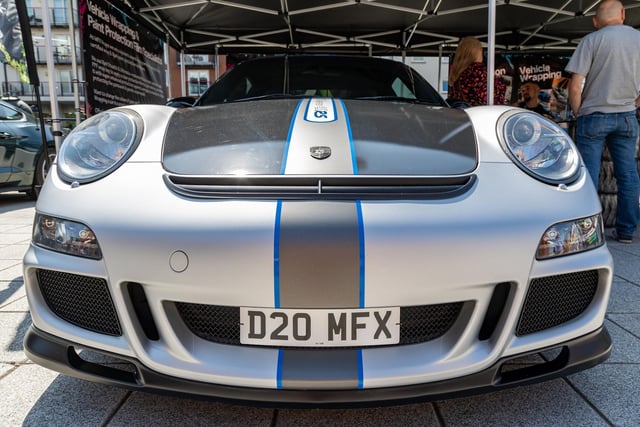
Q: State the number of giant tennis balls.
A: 0